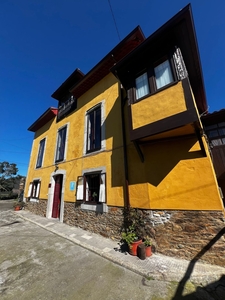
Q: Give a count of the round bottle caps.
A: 0